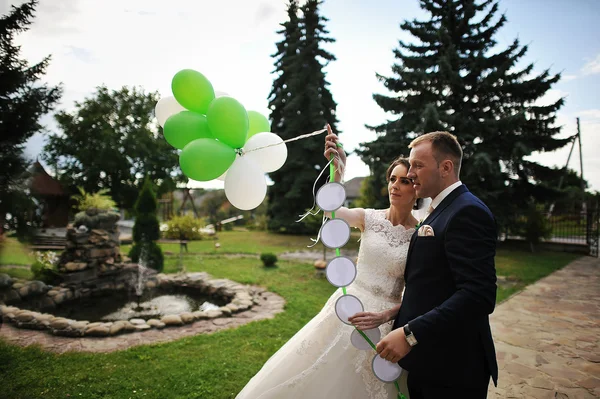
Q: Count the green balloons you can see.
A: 5